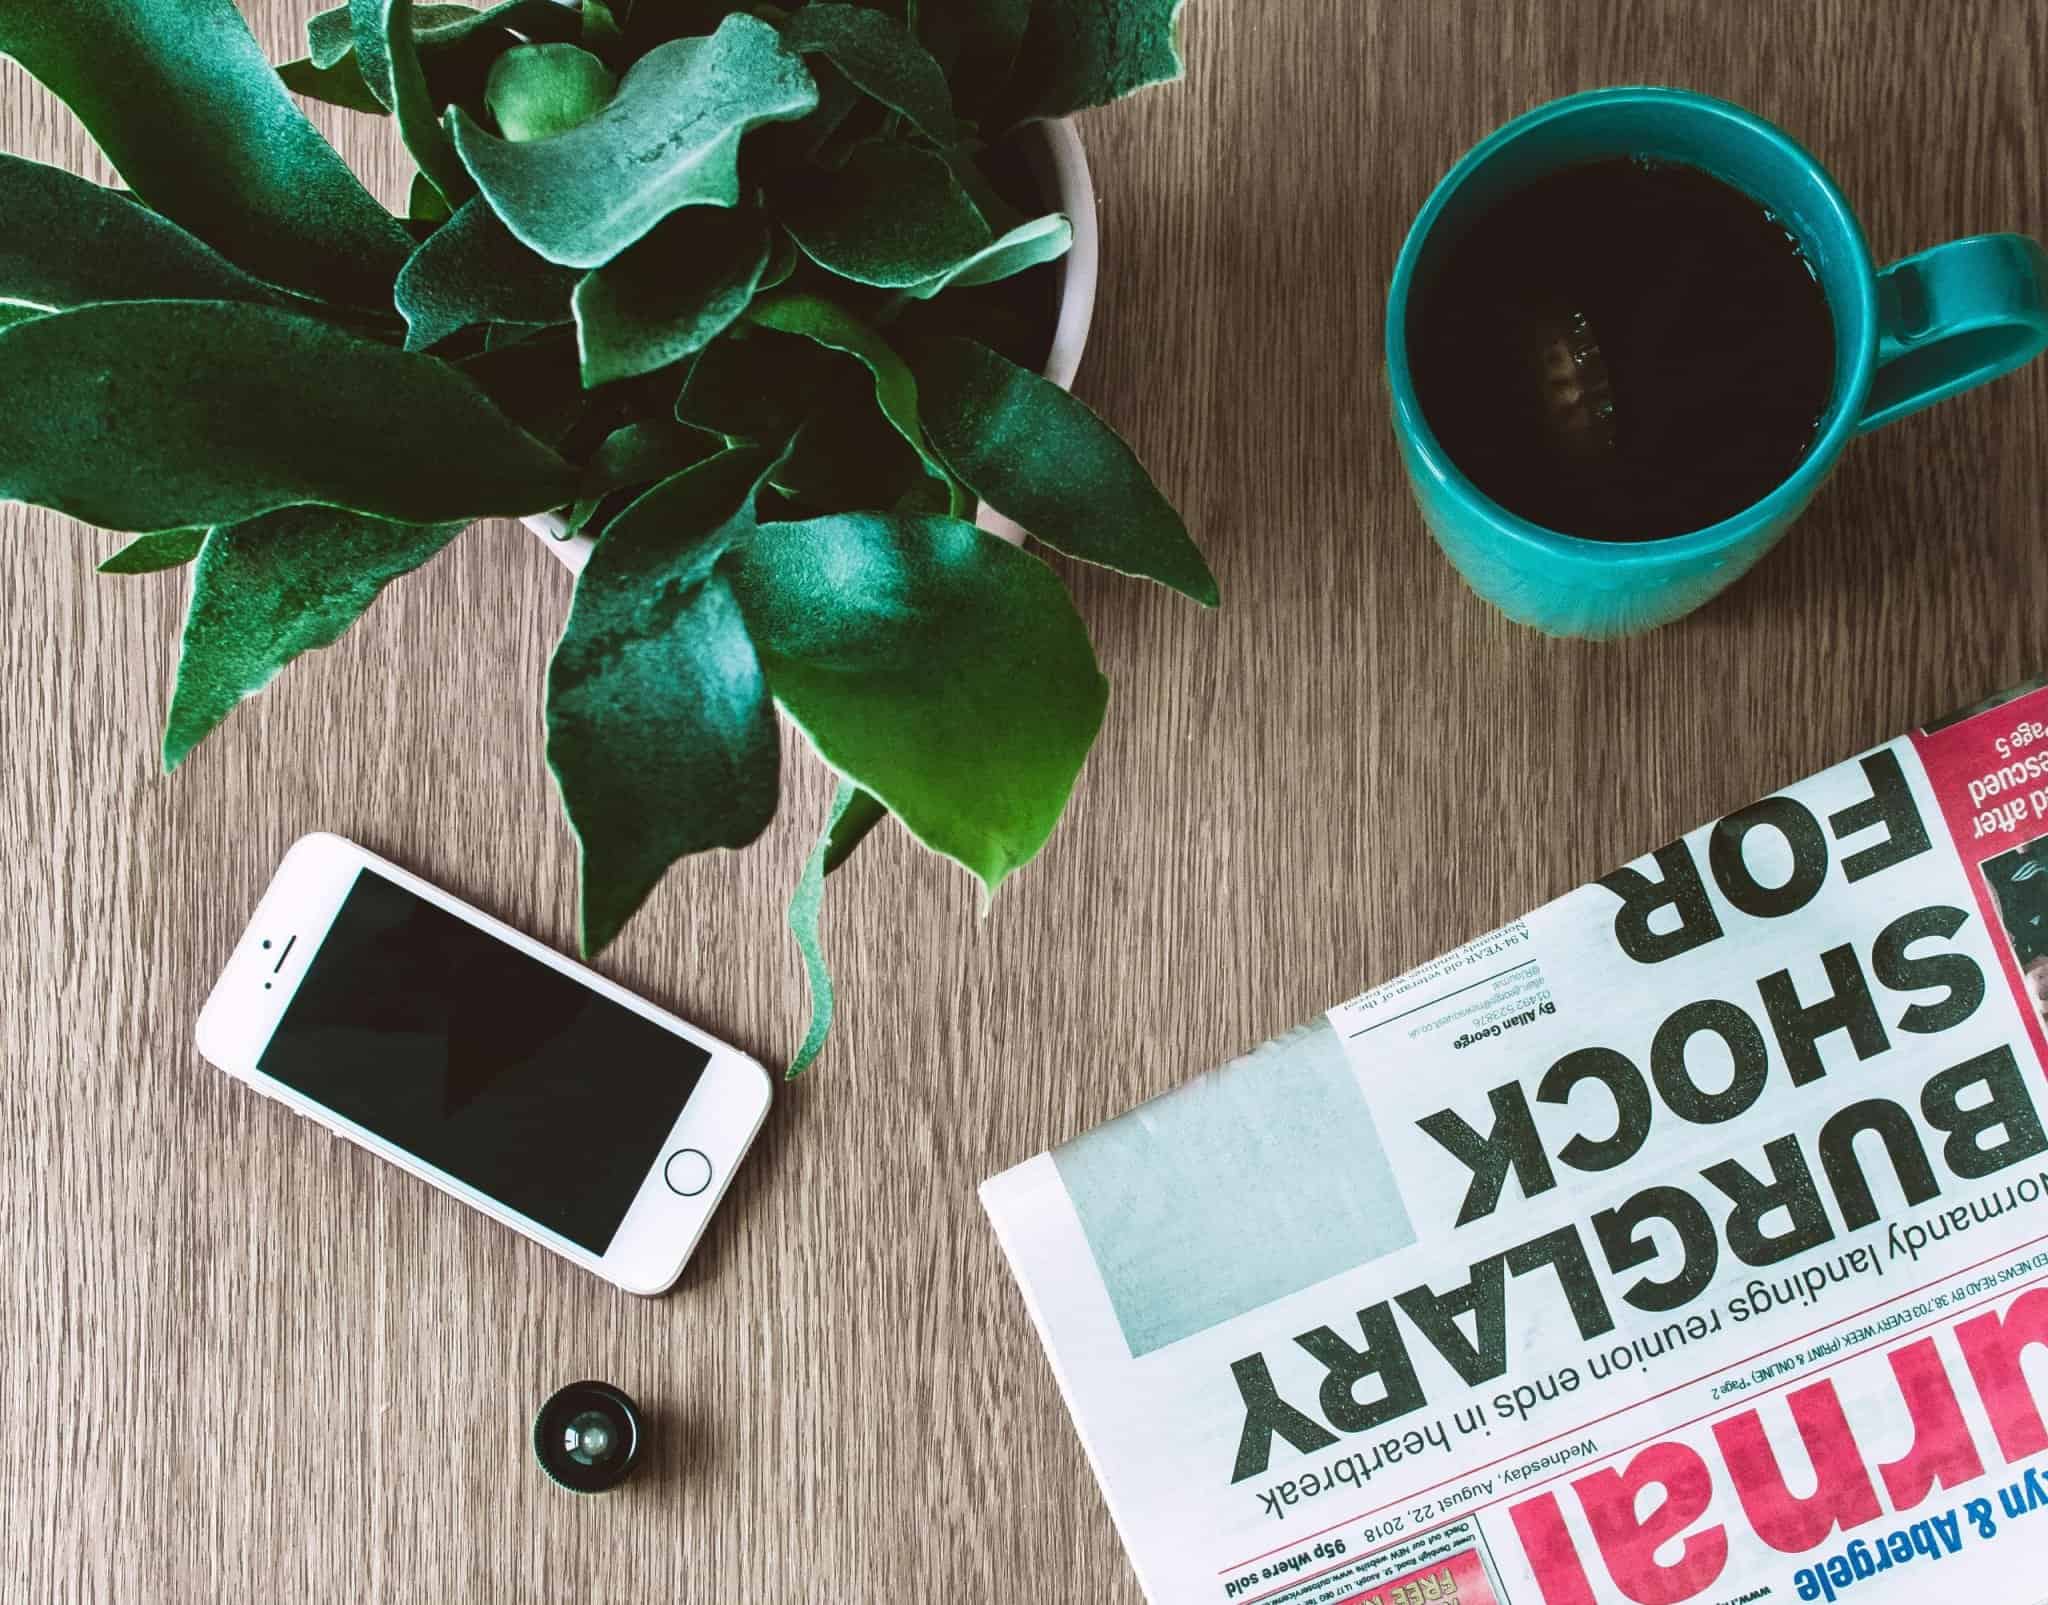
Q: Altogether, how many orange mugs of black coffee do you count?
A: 0